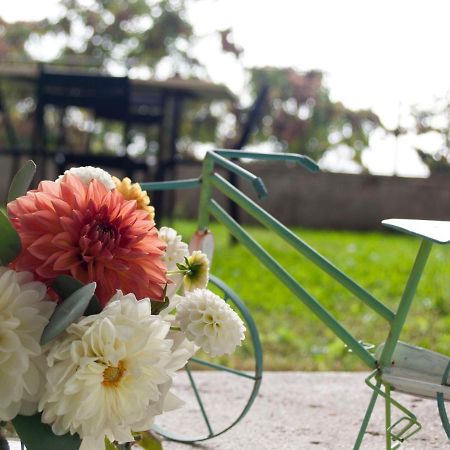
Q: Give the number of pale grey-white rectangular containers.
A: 1